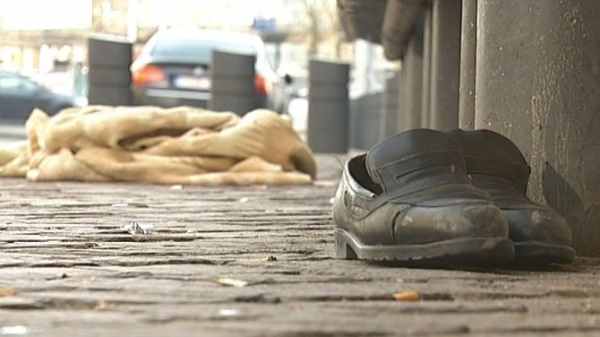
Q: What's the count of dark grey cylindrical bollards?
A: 3